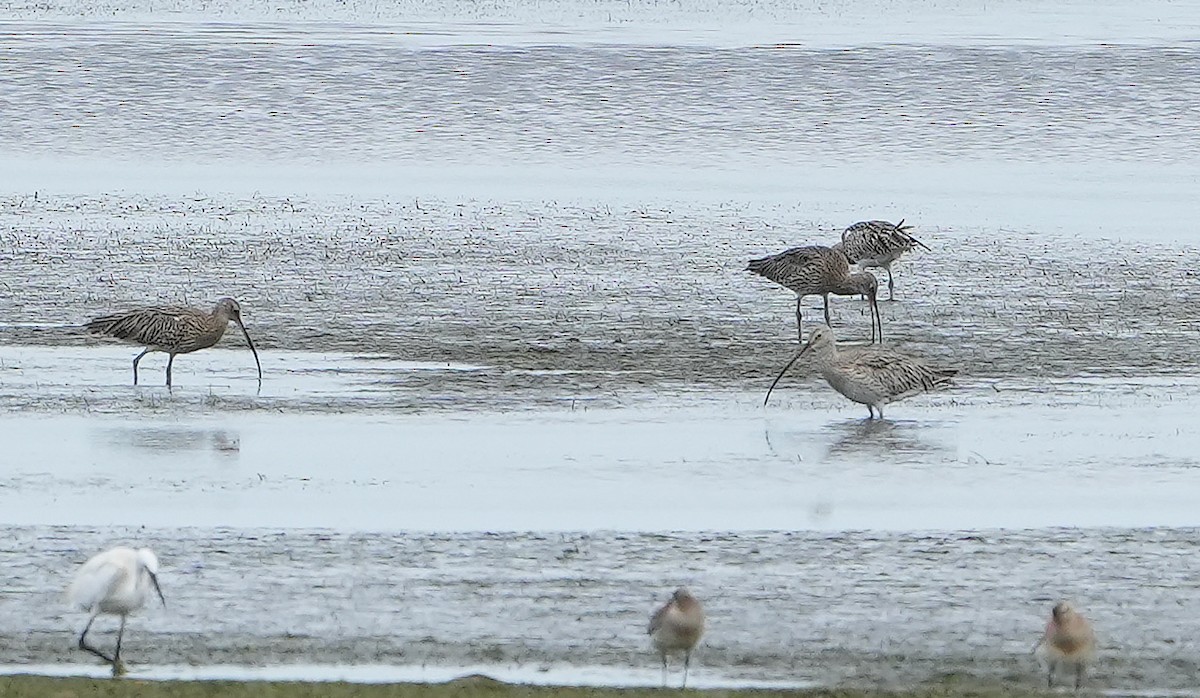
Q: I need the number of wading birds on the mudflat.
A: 7